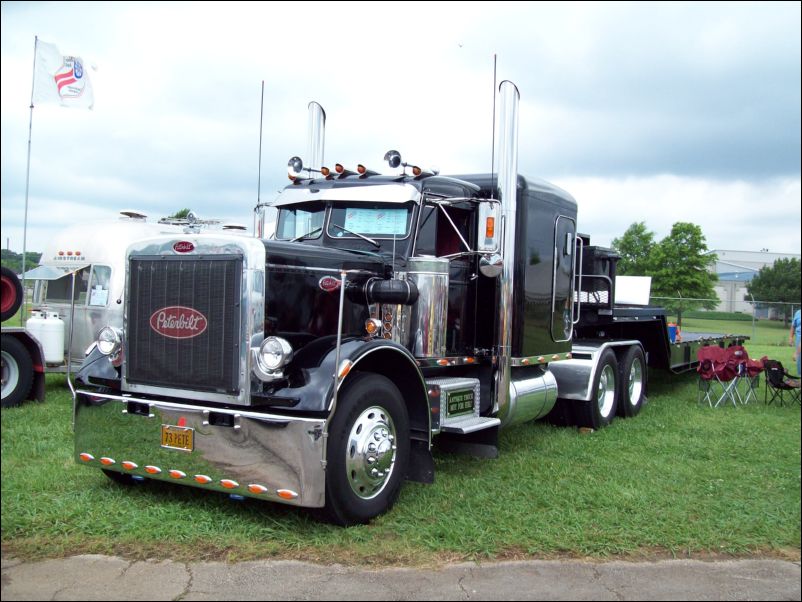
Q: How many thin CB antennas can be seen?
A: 2